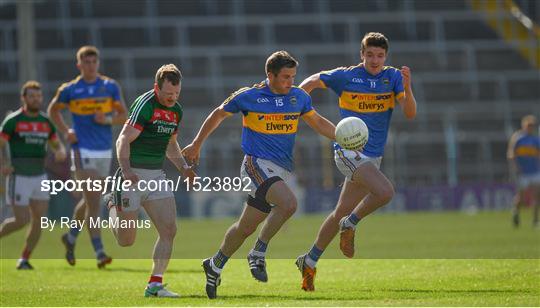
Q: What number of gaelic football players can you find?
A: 6